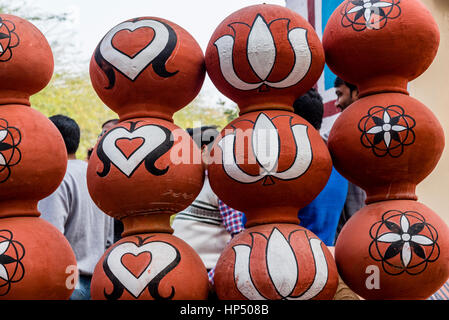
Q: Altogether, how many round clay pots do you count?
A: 12